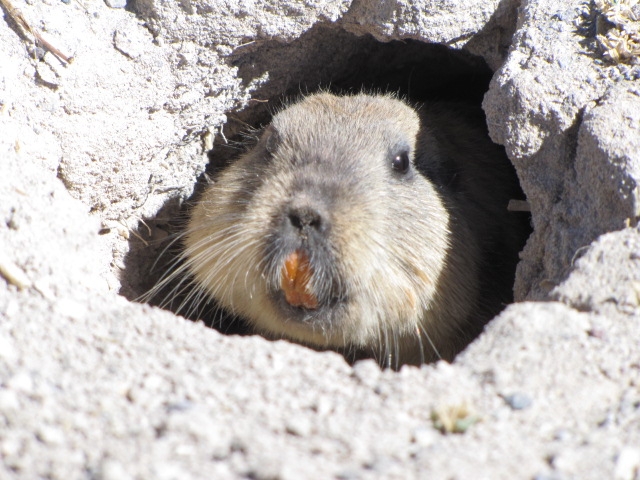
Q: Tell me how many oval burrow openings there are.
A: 1